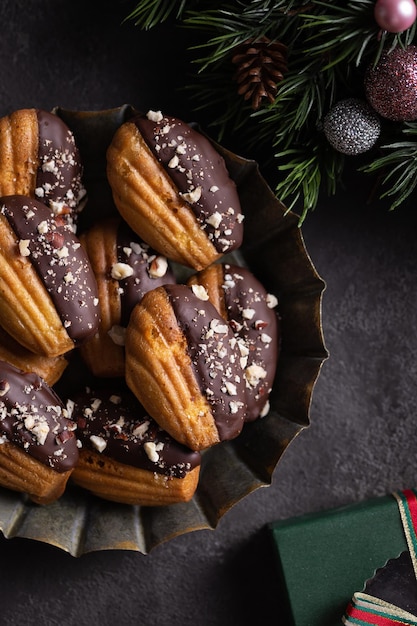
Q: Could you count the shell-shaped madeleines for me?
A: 9